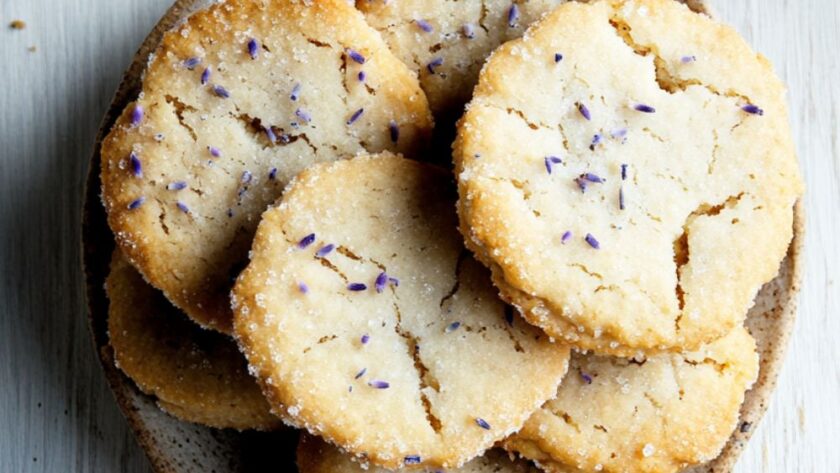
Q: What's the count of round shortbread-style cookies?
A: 7